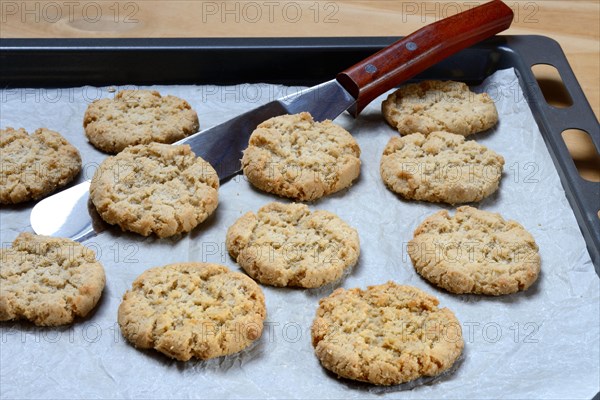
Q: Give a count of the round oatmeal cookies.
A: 11